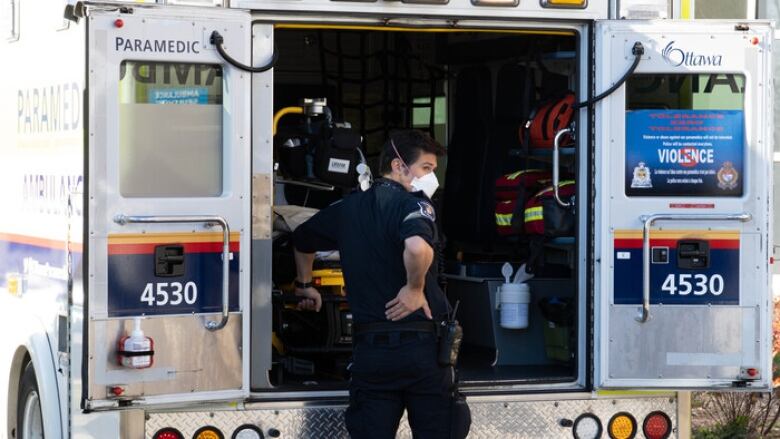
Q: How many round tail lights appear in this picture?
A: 6